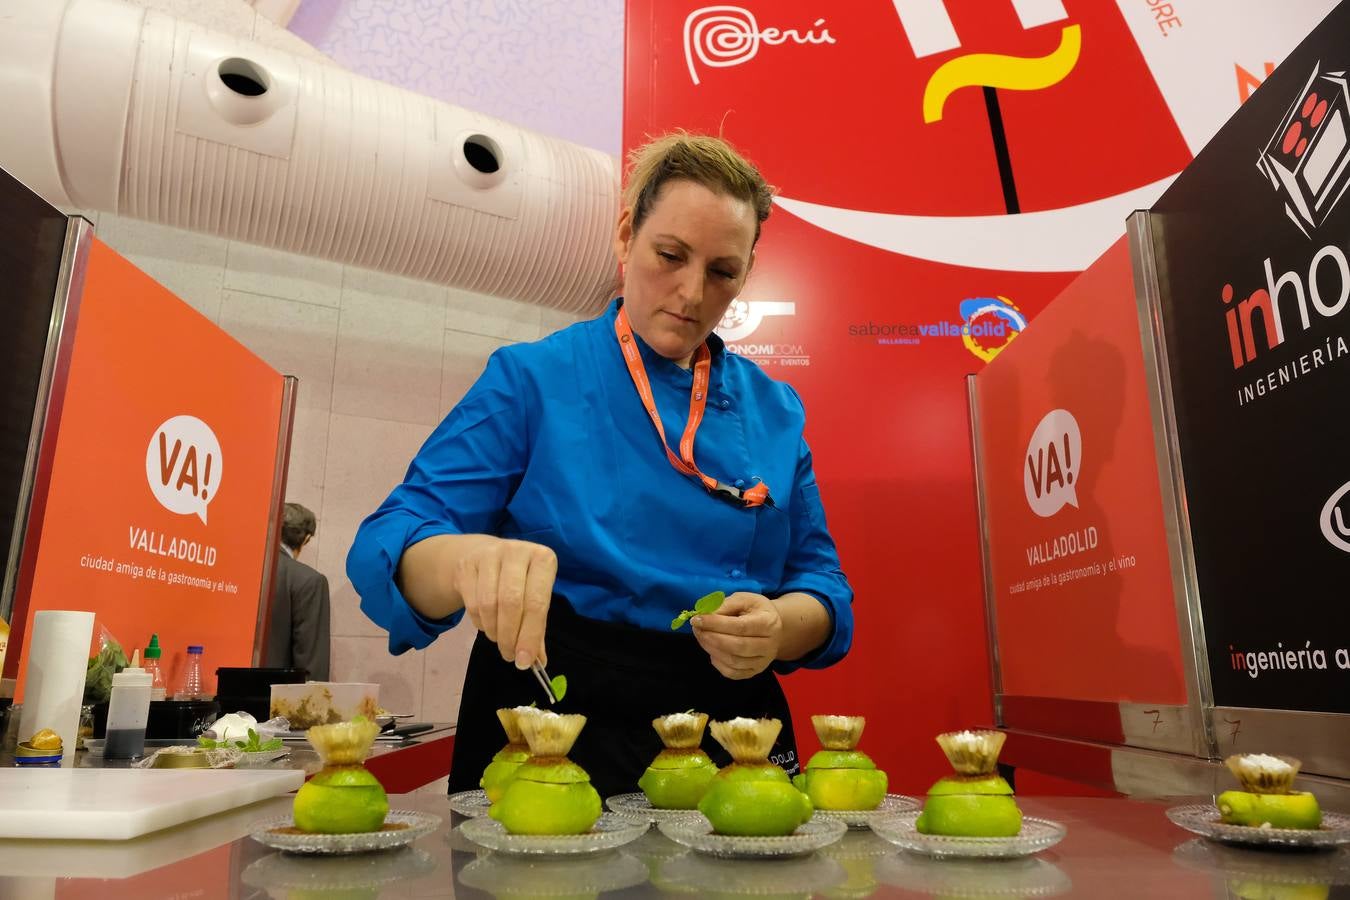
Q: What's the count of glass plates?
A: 8